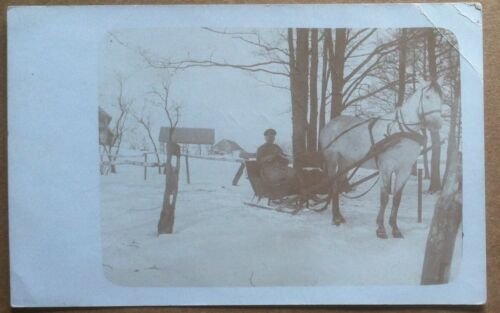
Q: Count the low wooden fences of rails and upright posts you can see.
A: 1